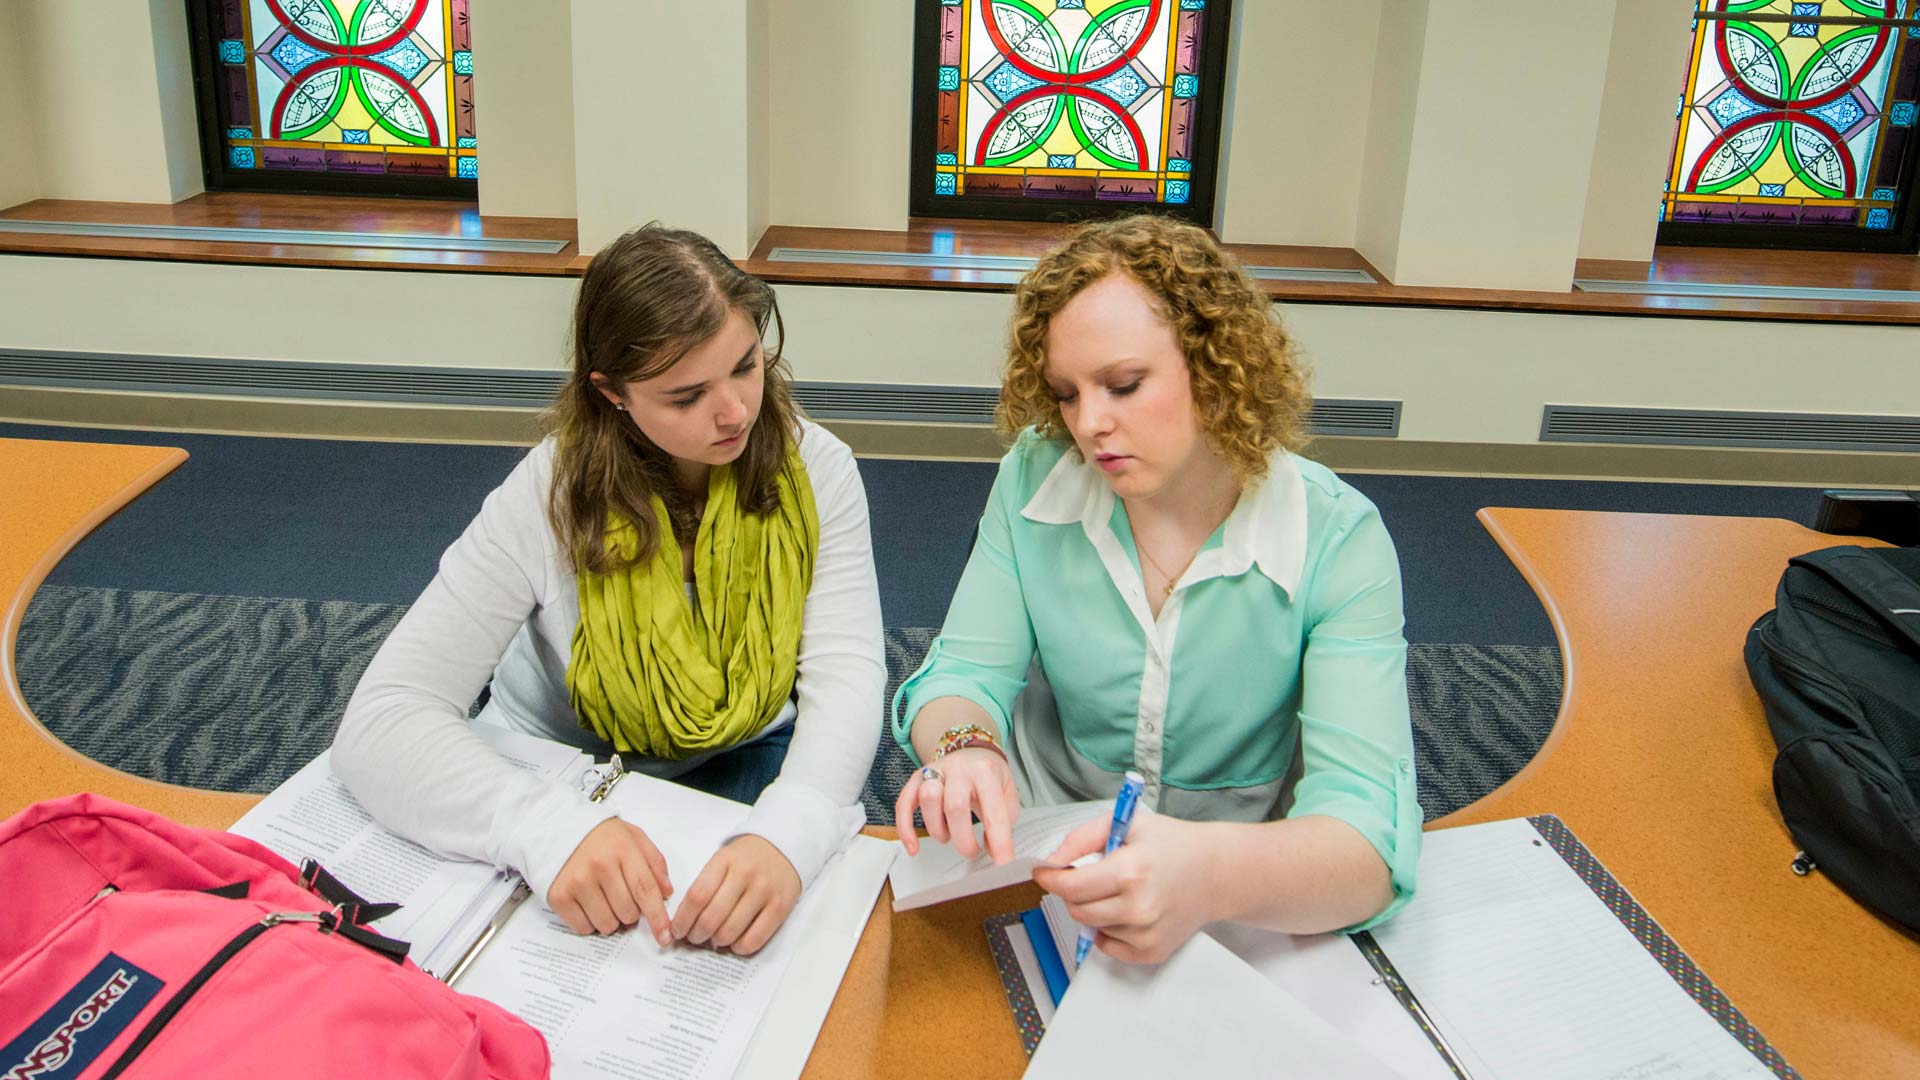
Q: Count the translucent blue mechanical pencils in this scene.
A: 1